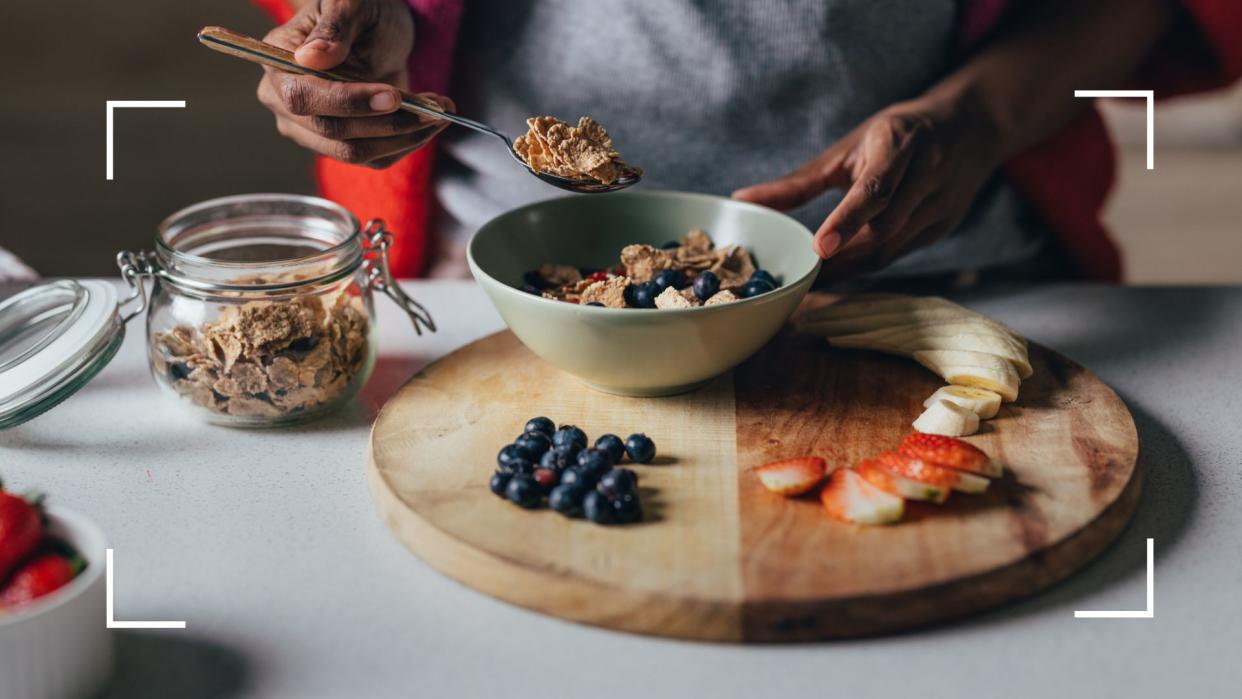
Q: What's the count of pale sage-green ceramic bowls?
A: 1